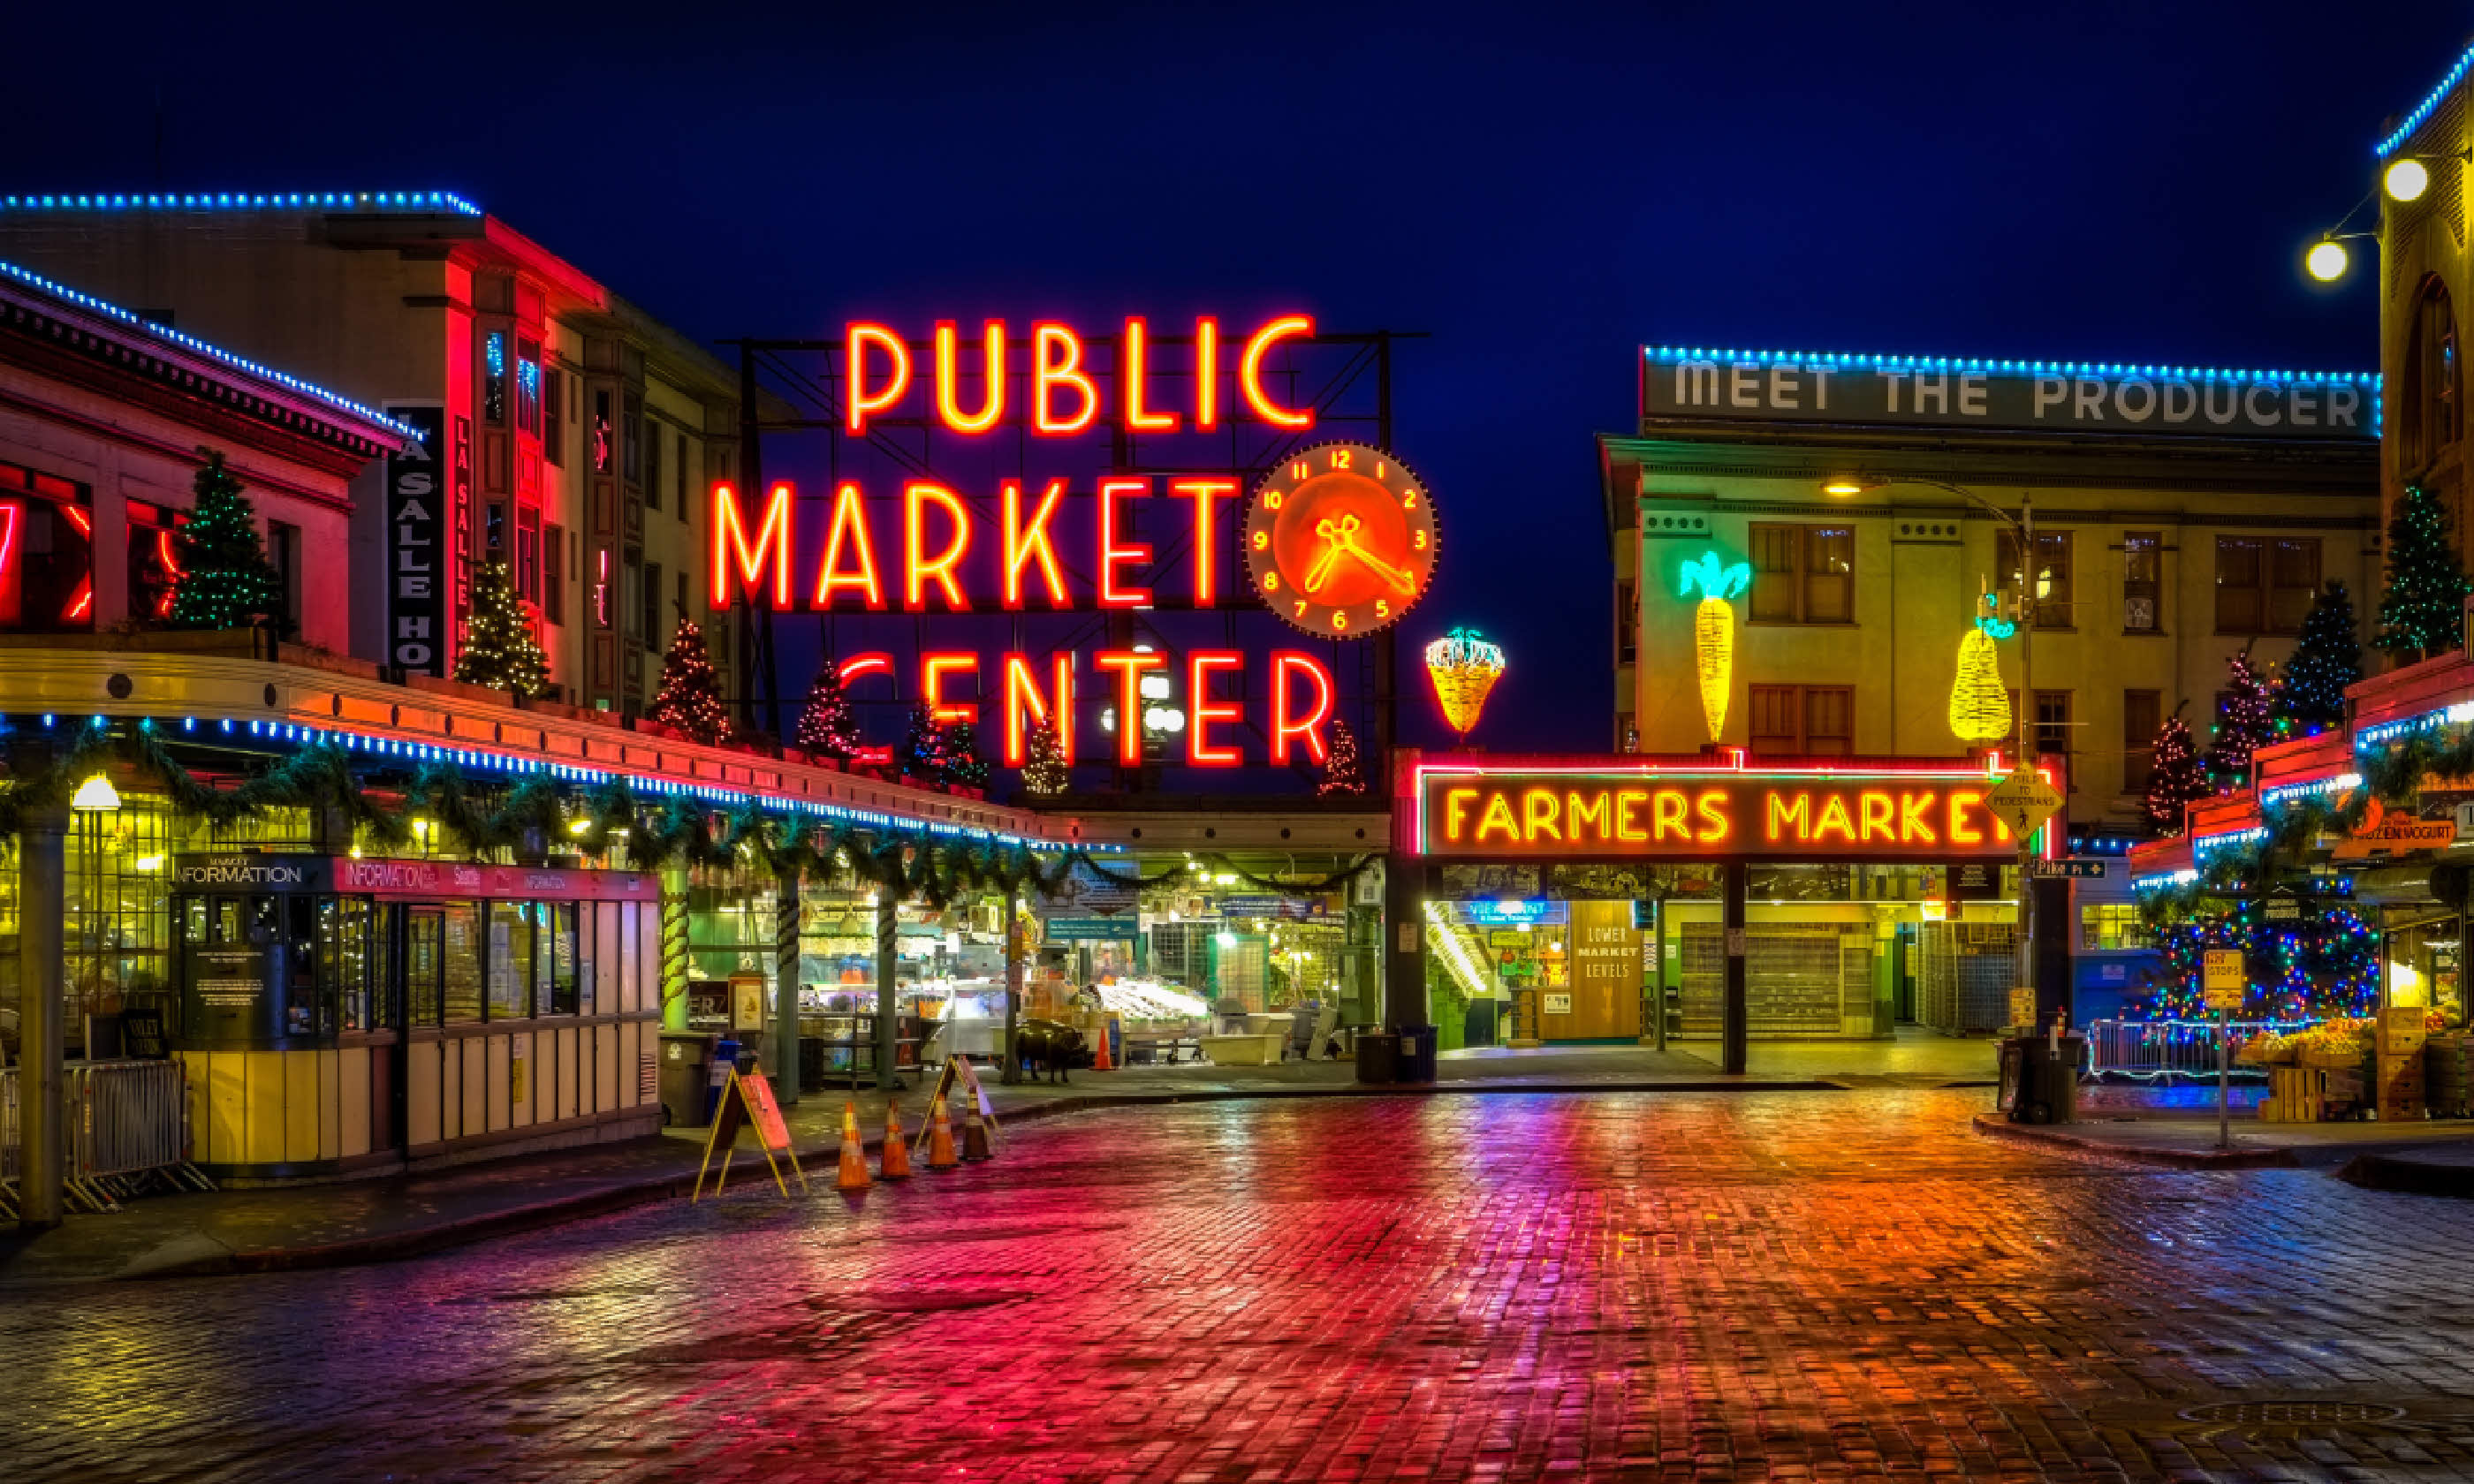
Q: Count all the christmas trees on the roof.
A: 12